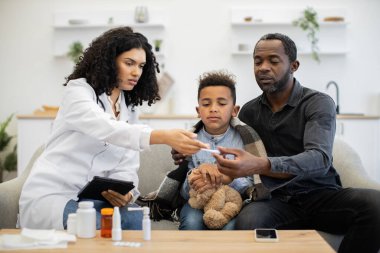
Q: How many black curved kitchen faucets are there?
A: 1